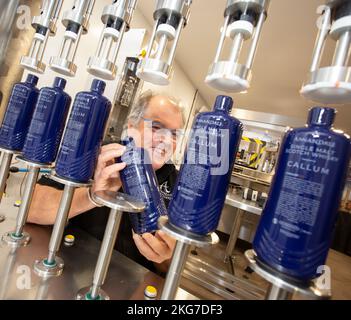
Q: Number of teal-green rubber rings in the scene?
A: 3